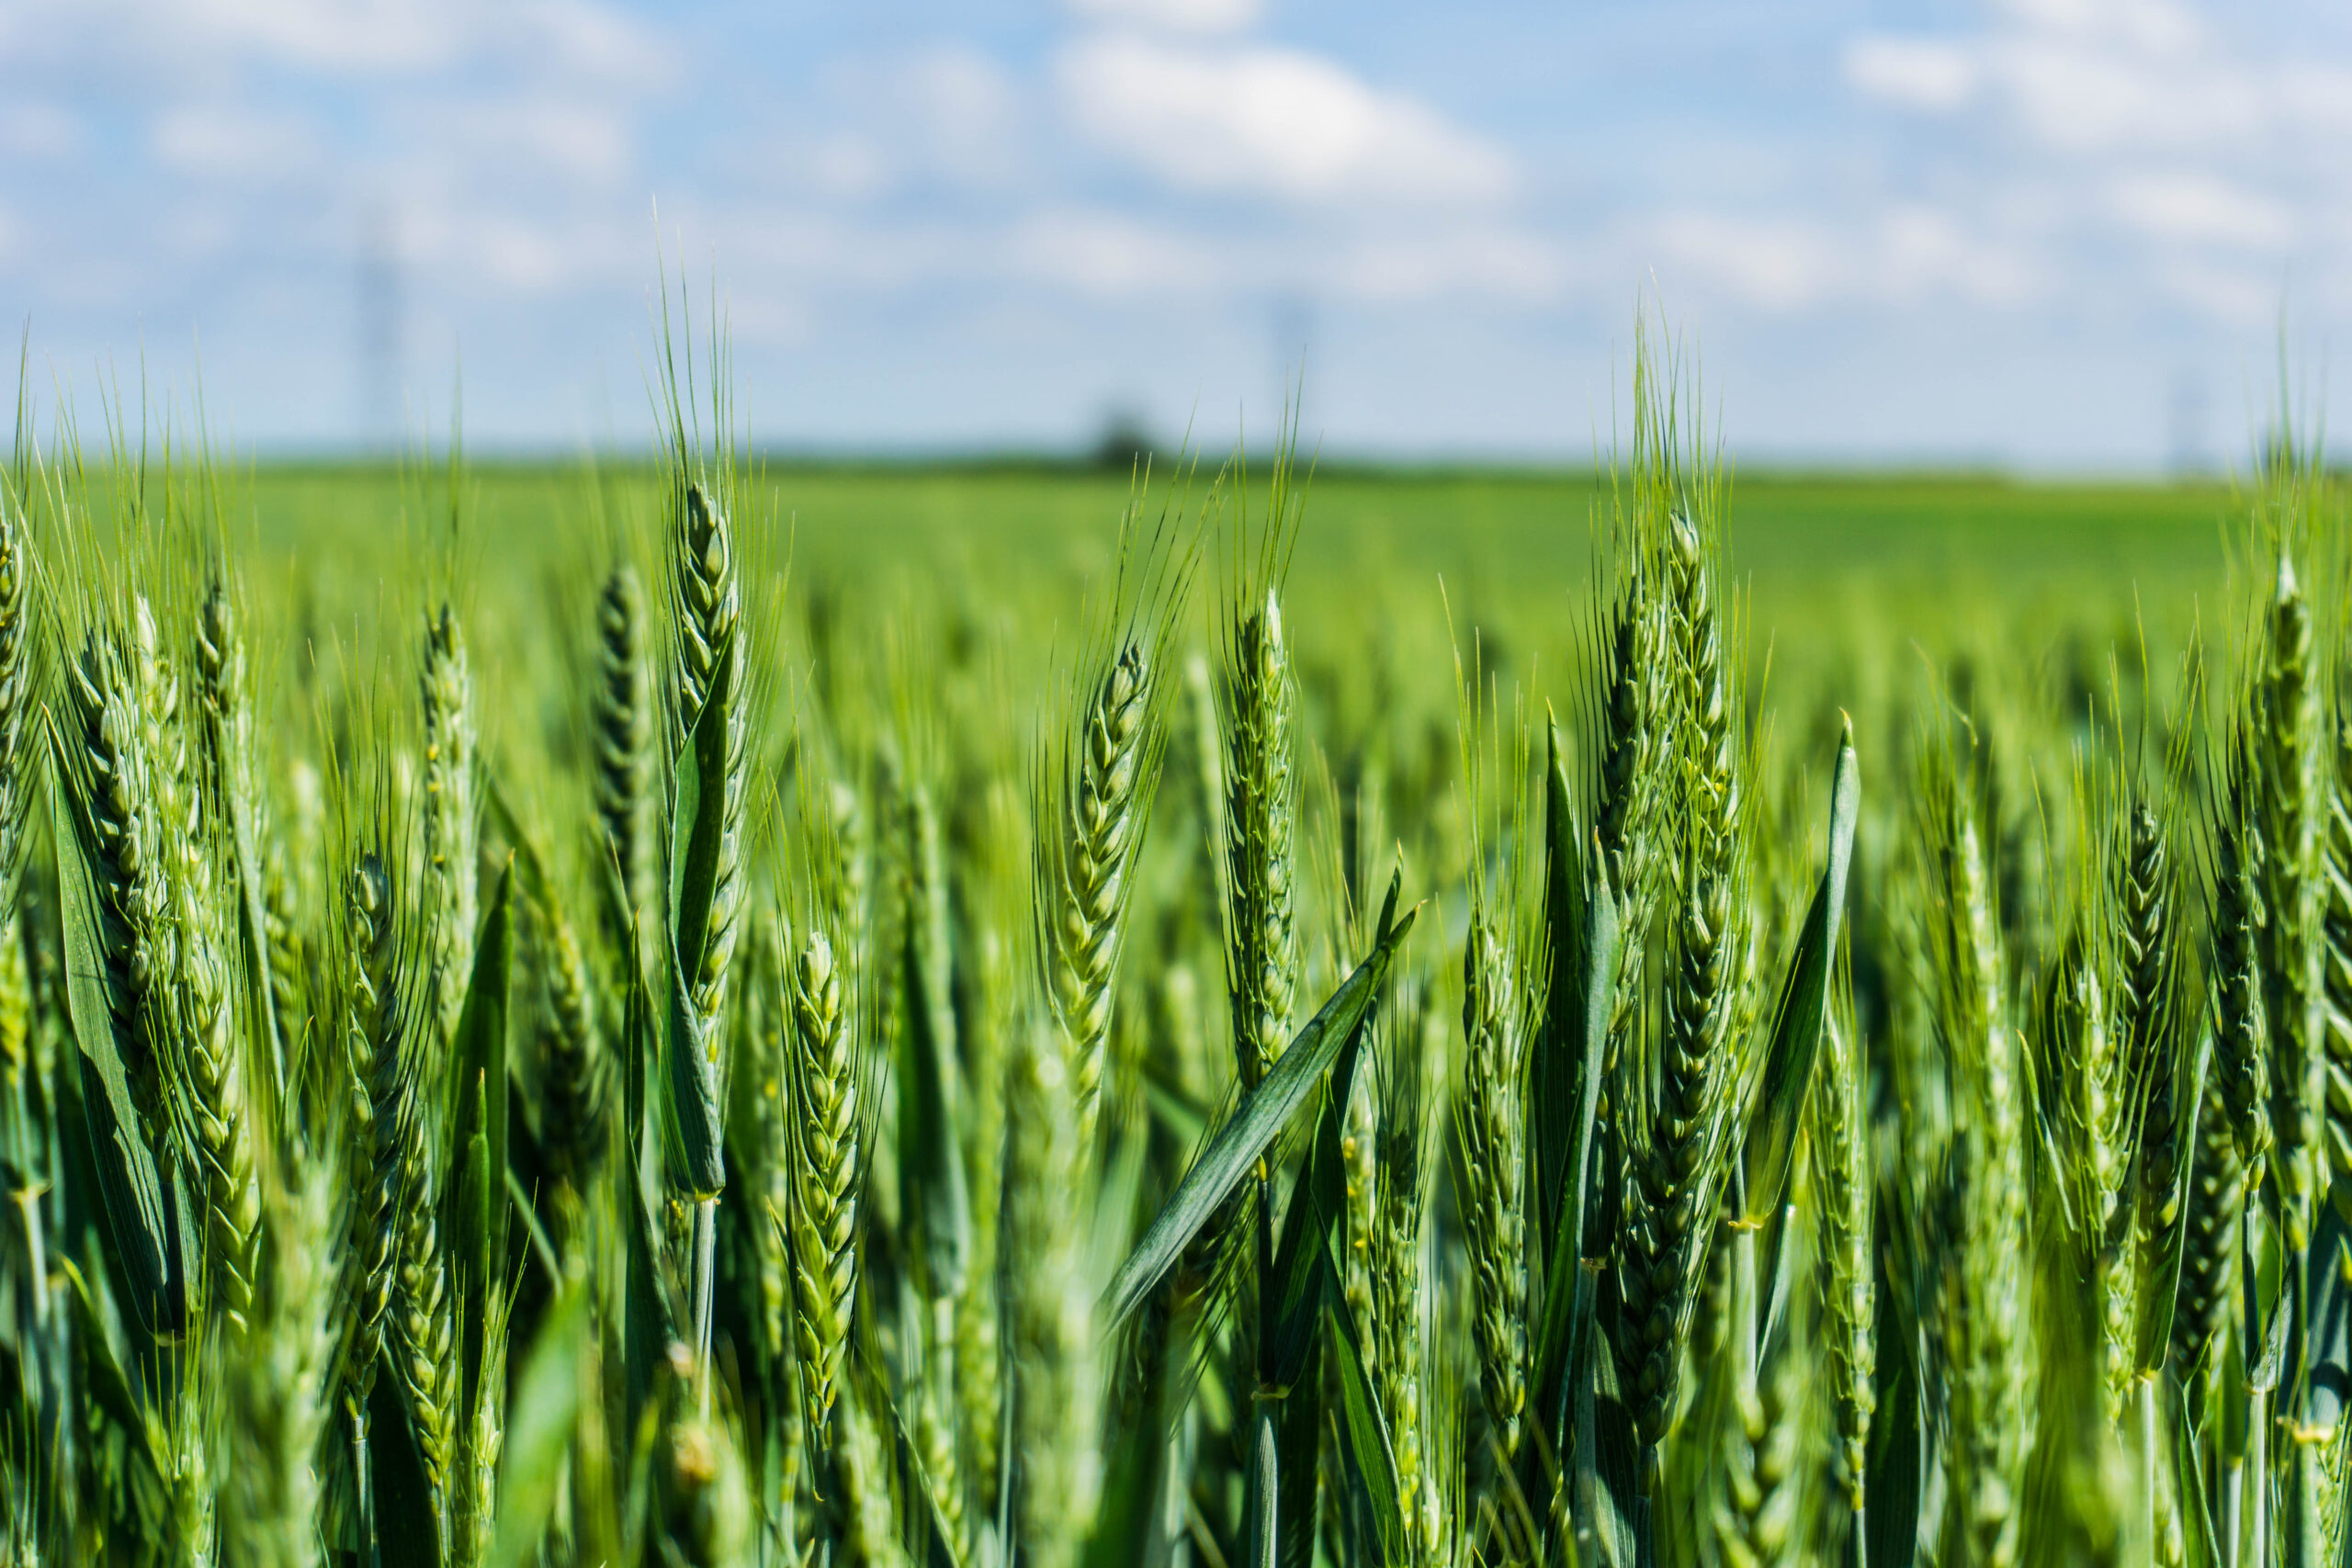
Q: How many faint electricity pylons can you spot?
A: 3